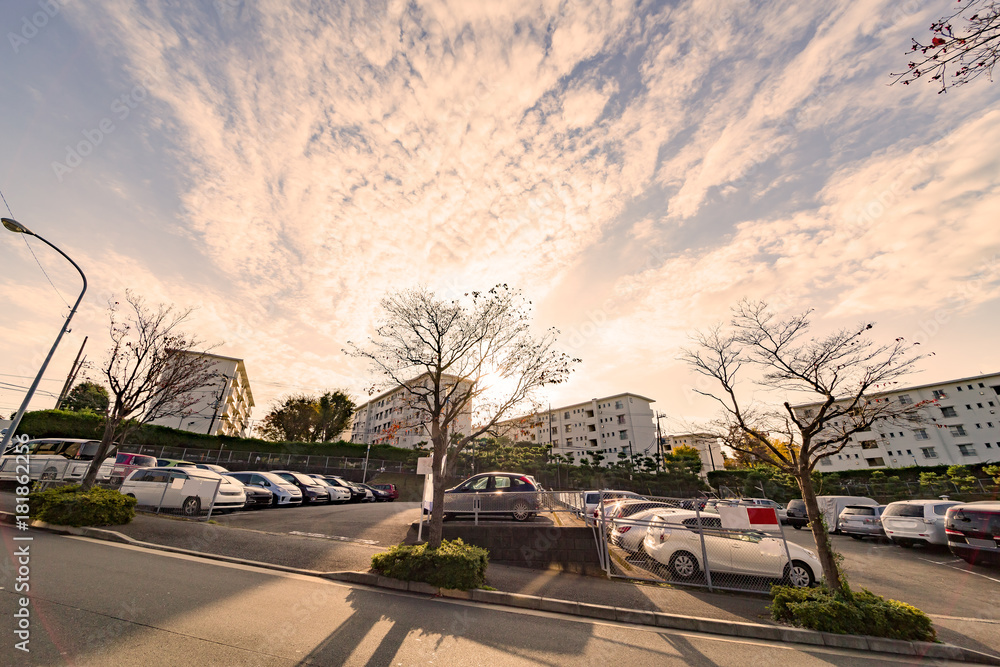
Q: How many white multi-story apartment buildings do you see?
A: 5